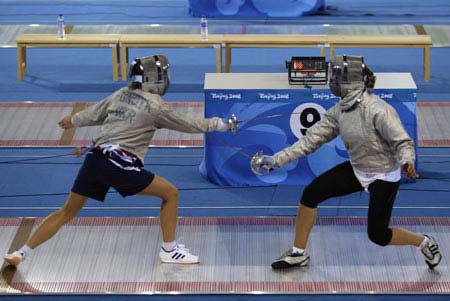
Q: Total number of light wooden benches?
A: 4